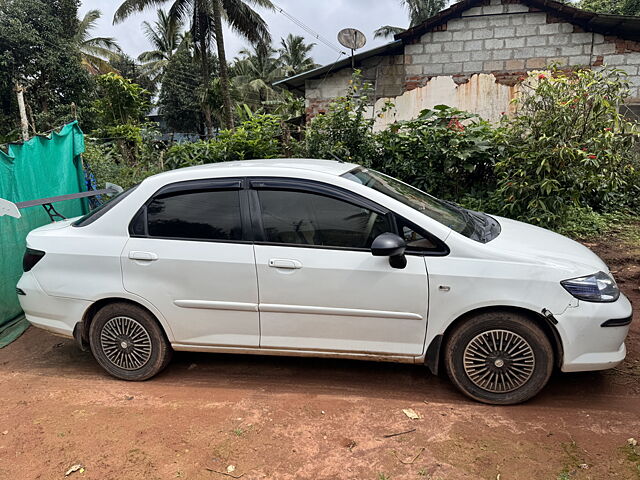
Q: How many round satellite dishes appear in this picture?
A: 1